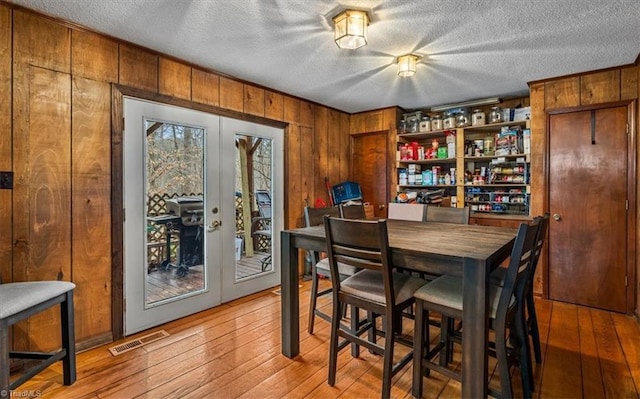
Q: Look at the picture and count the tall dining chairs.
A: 6